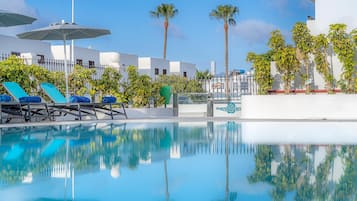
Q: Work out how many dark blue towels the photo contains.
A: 4